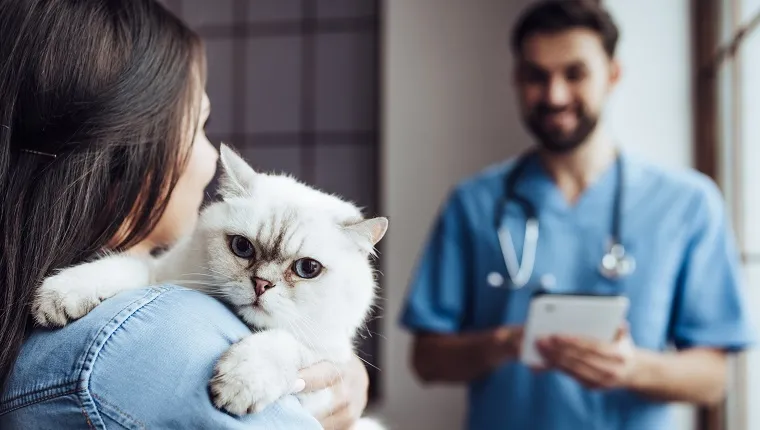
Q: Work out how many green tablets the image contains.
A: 0